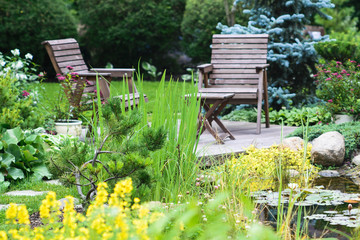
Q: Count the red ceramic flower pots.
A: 0